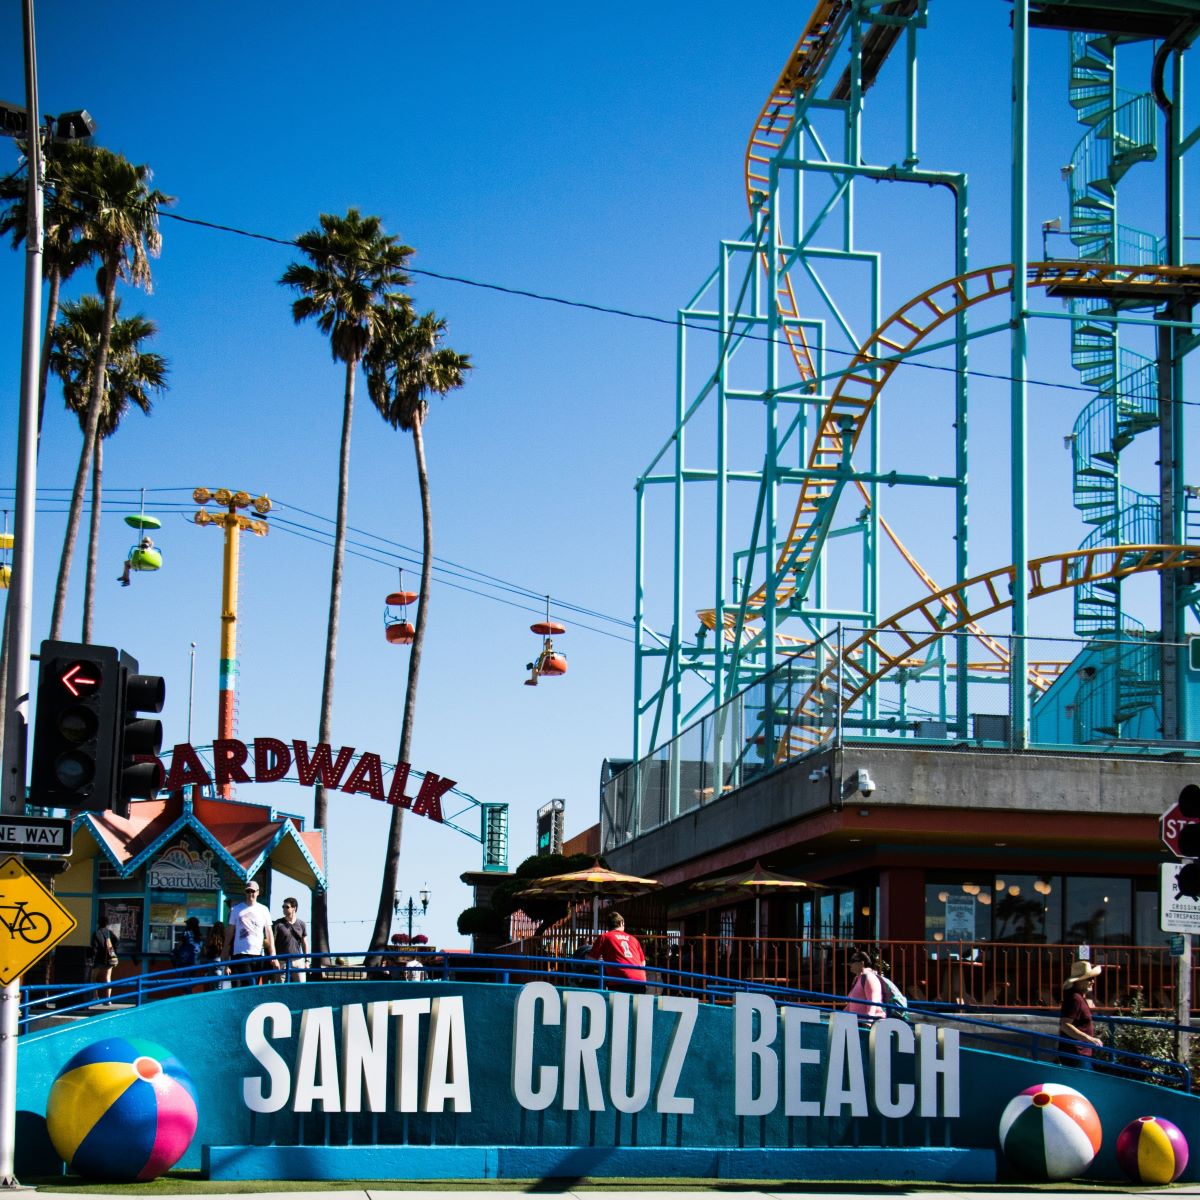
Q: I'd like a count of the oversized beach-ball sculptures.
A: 3